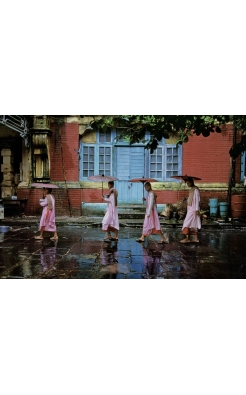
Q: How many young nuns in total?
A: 4